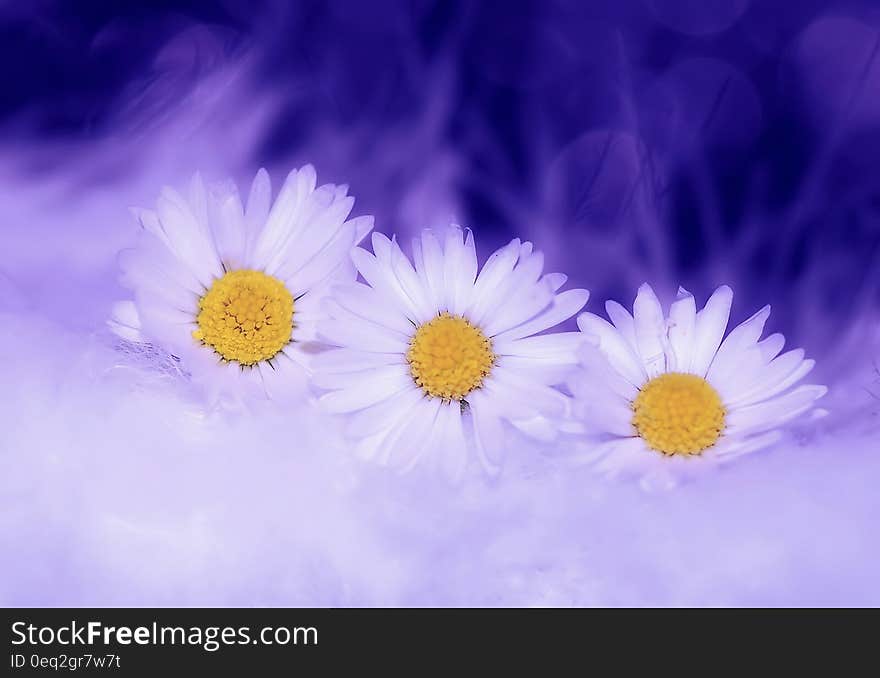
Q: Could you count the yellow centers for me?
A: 3